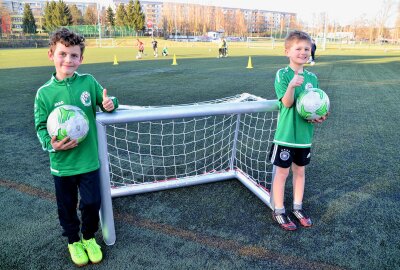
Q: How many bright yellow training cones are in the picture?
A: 3